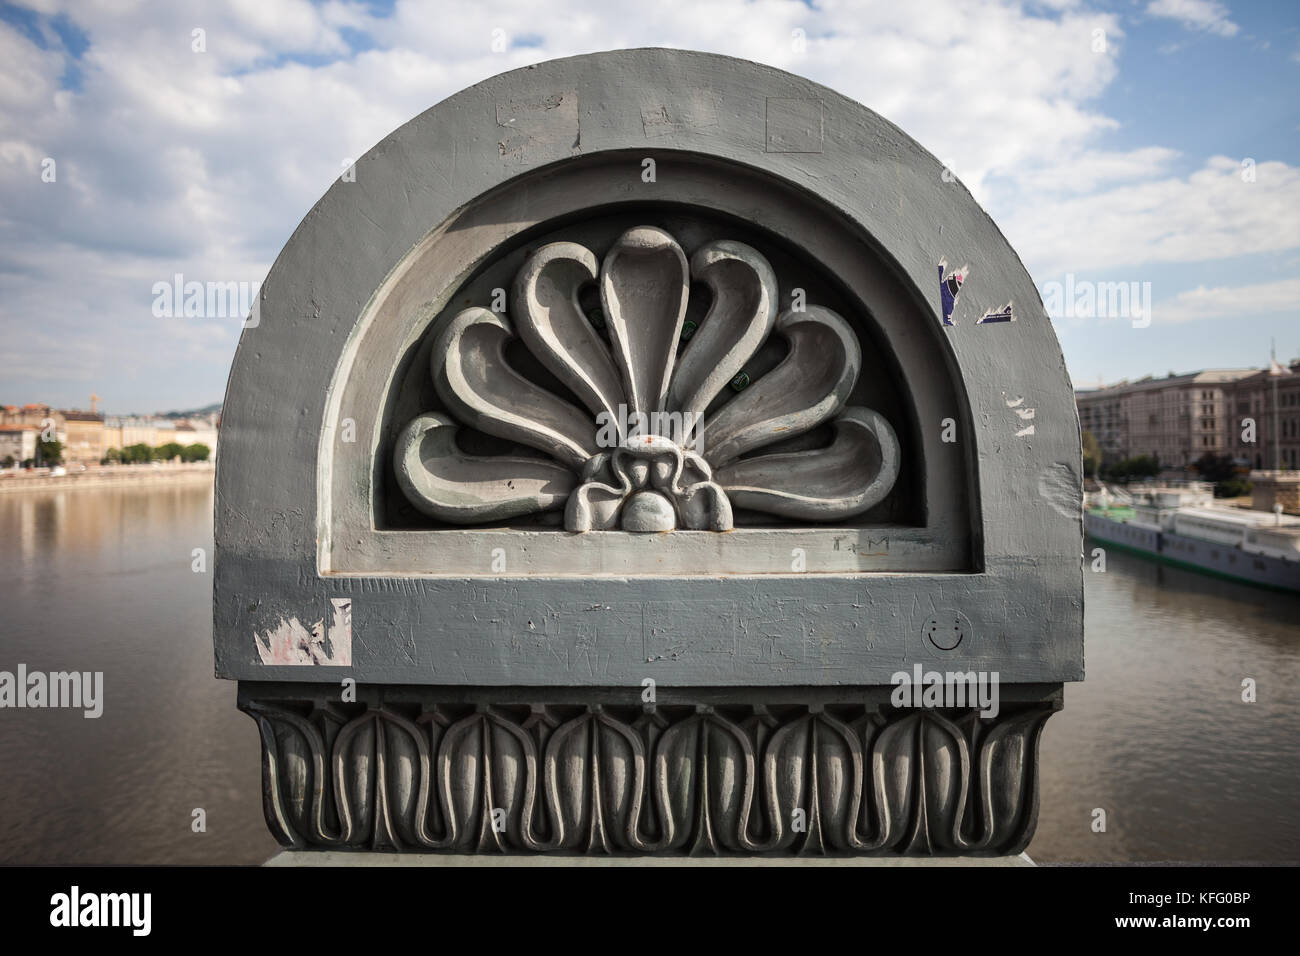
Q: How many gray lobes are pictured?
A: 7